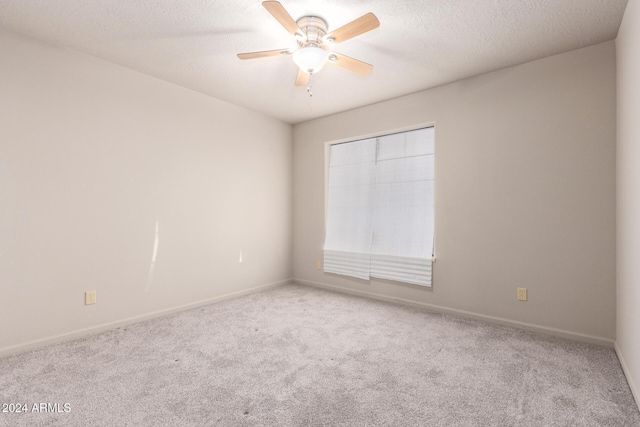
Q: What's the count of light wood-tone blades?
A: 5